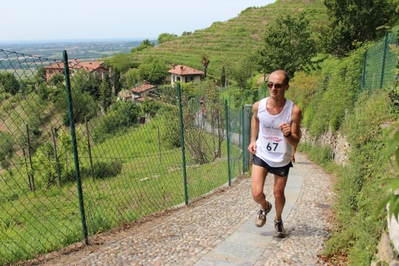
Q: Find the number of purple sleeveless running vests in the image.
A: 0